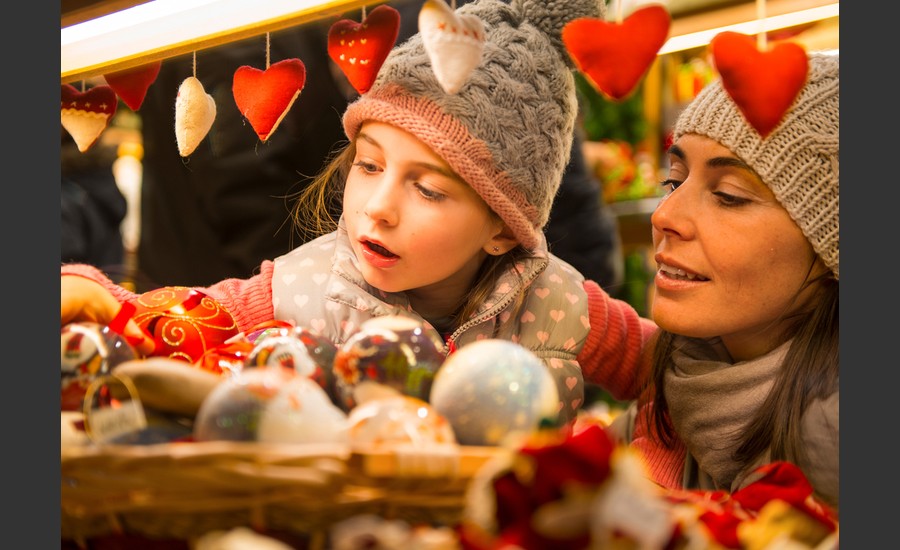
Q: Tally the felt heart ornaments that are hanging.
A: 8